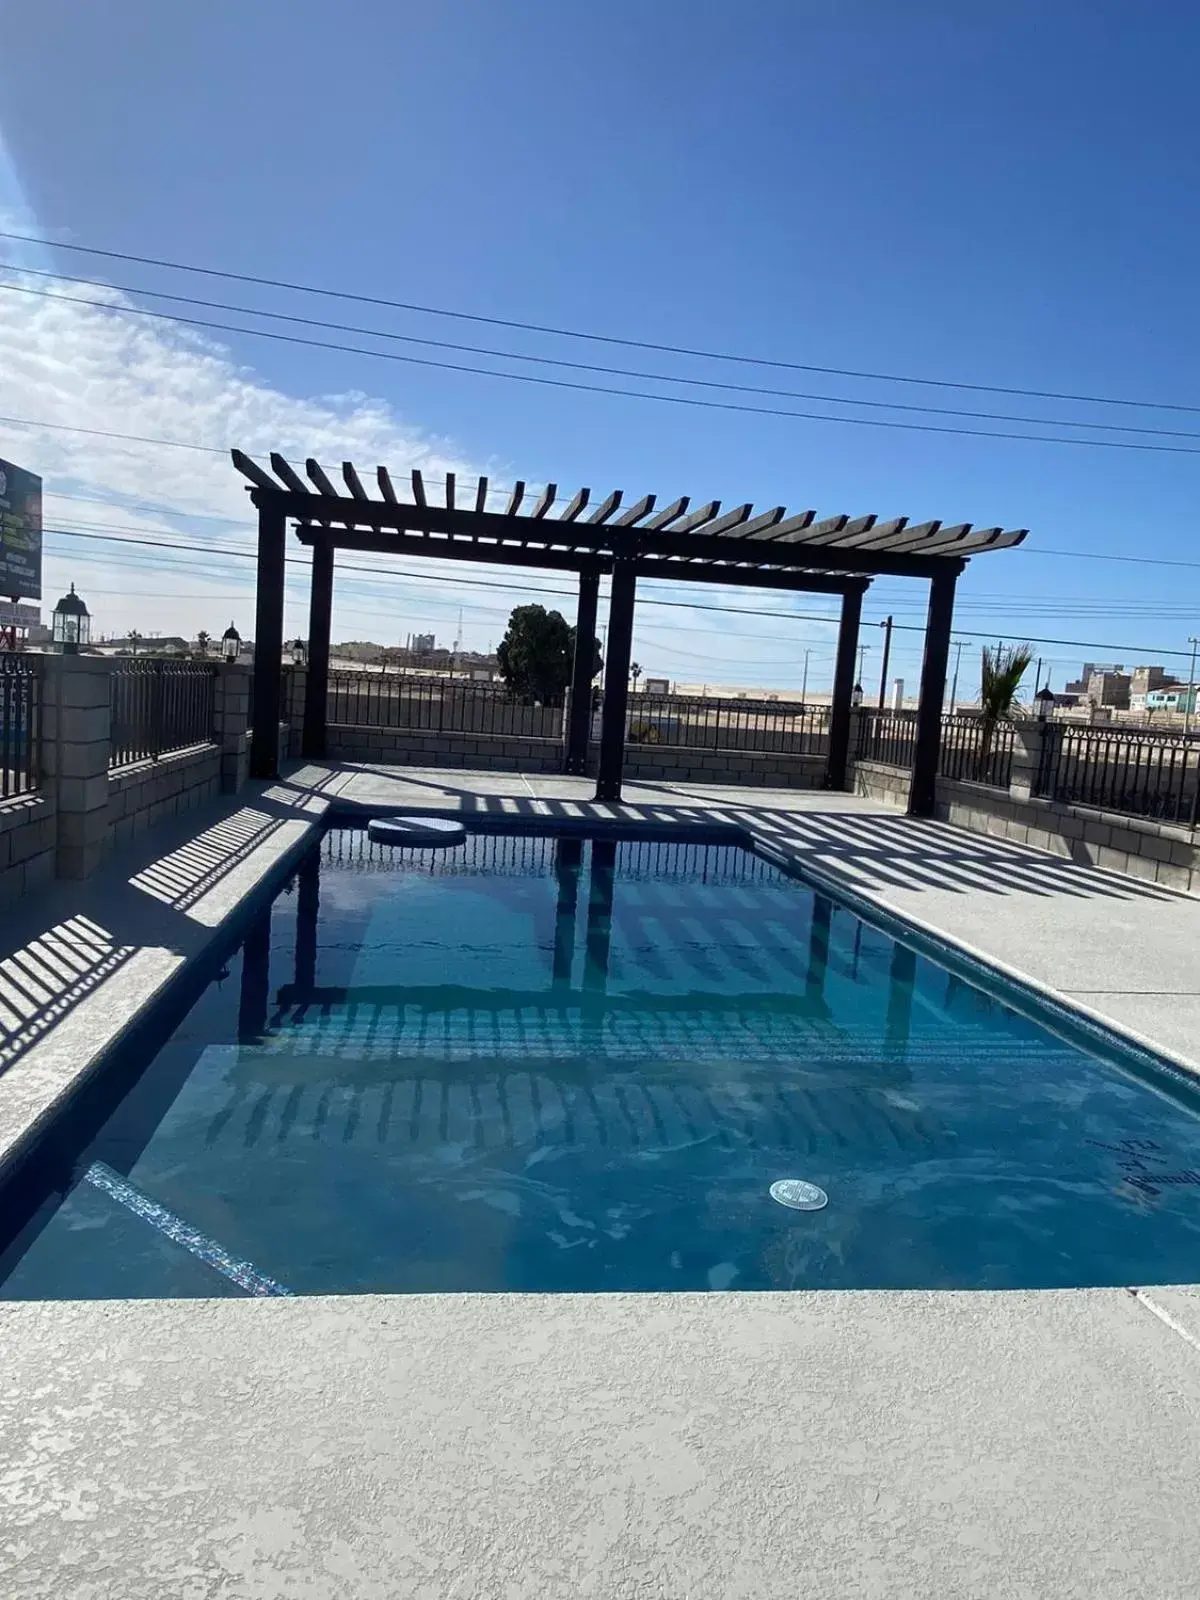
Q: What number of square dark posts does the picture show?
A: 6